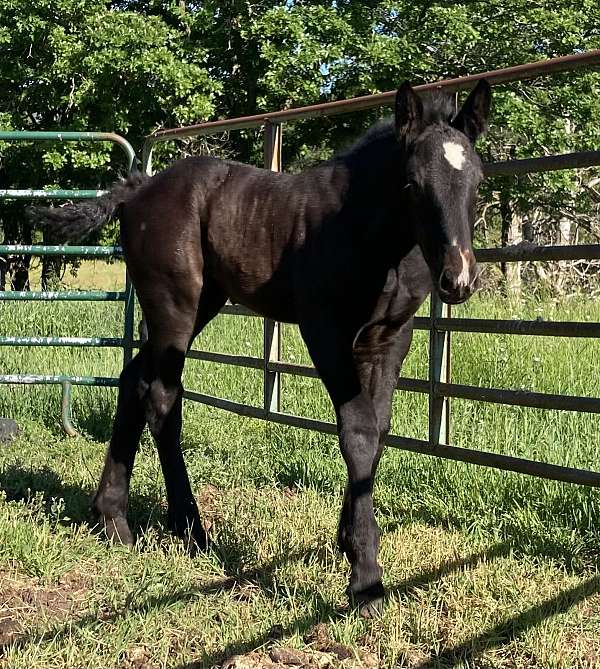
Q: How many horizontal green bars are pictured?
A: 6